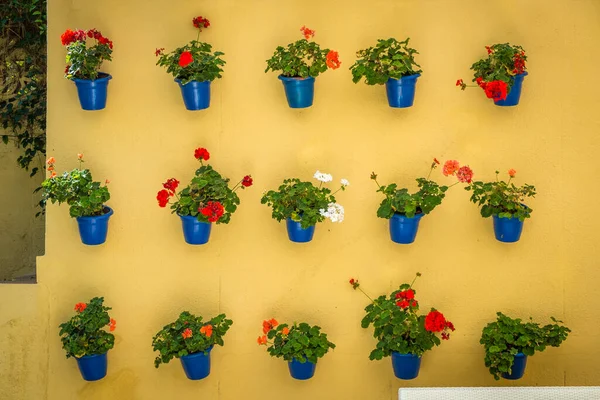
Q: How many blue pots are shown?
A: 15